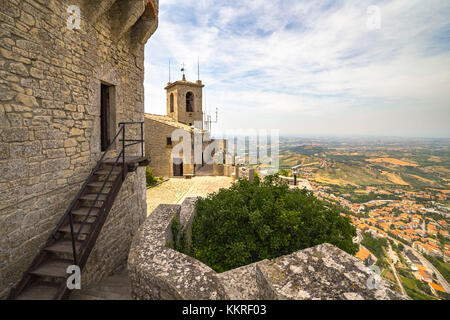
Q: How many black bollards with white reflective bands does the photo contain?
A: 0